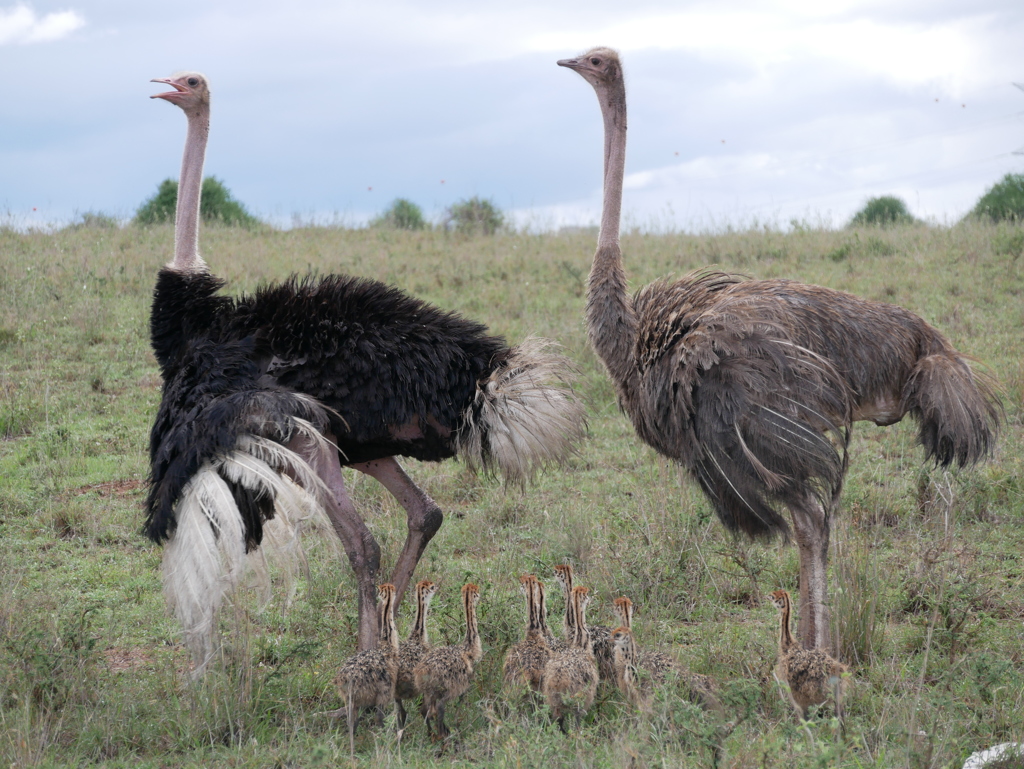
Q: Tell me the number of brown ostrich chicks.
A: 10